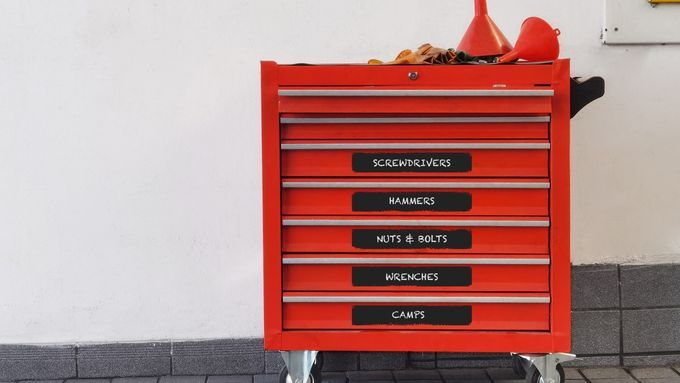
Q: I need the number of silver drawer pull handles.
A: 7